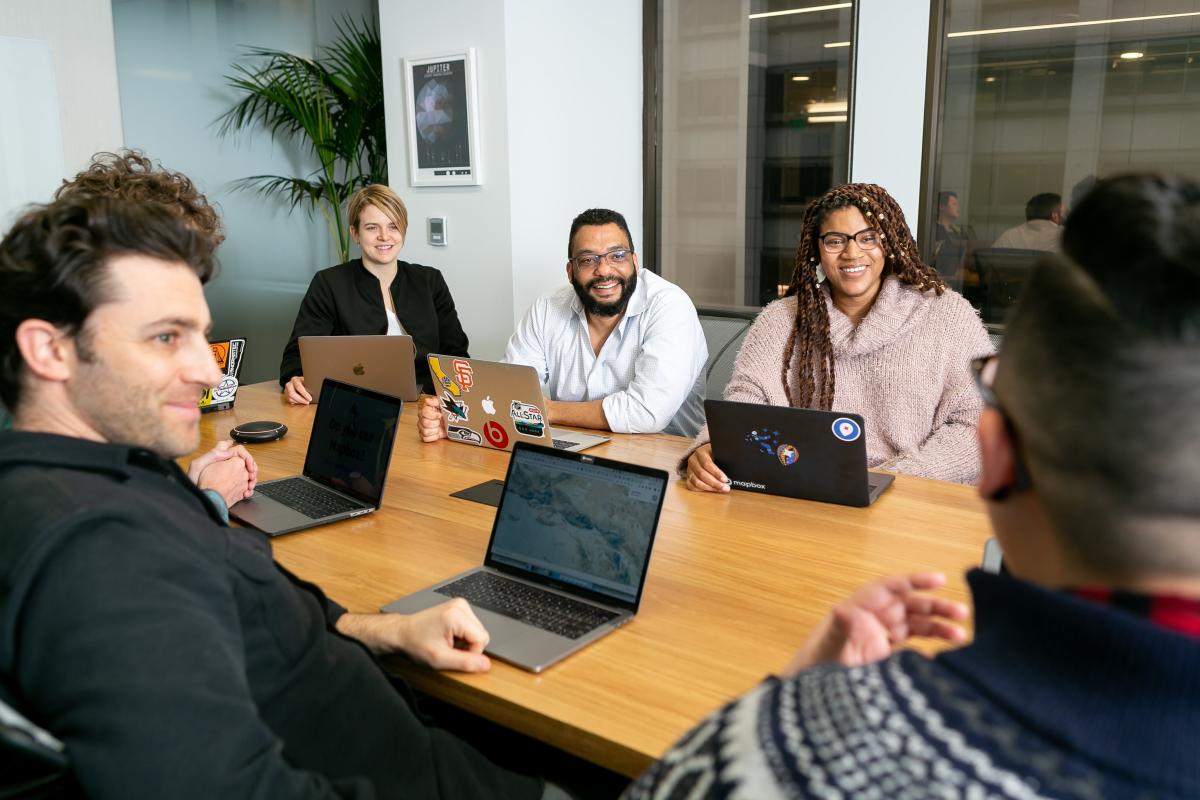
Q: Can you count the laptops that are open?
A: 6